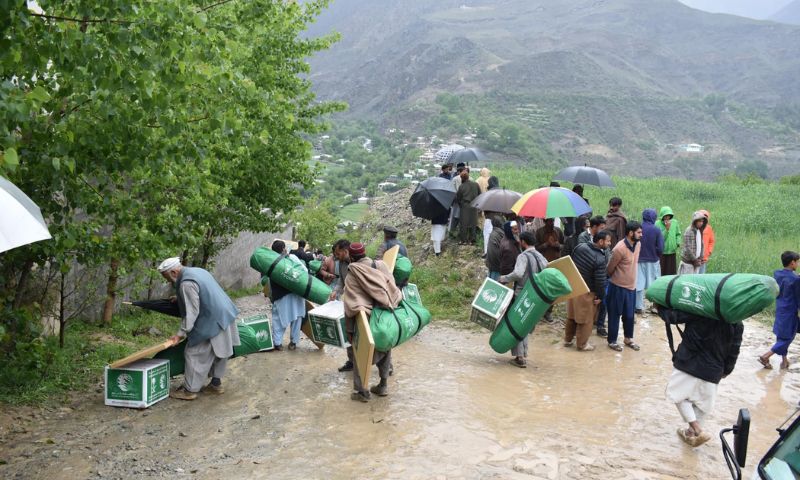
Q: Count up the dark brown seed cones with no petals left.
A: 0